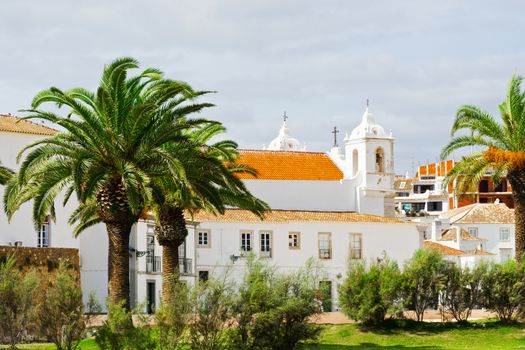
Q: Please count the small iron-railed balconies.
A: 2